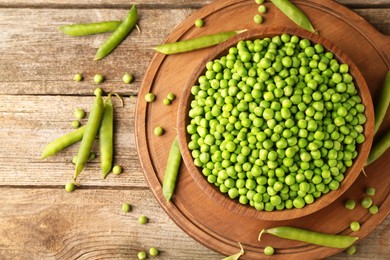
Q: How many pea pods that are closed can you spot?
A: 12